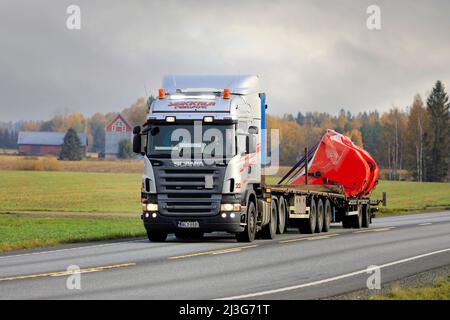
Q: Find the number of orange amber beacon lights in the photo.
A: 2